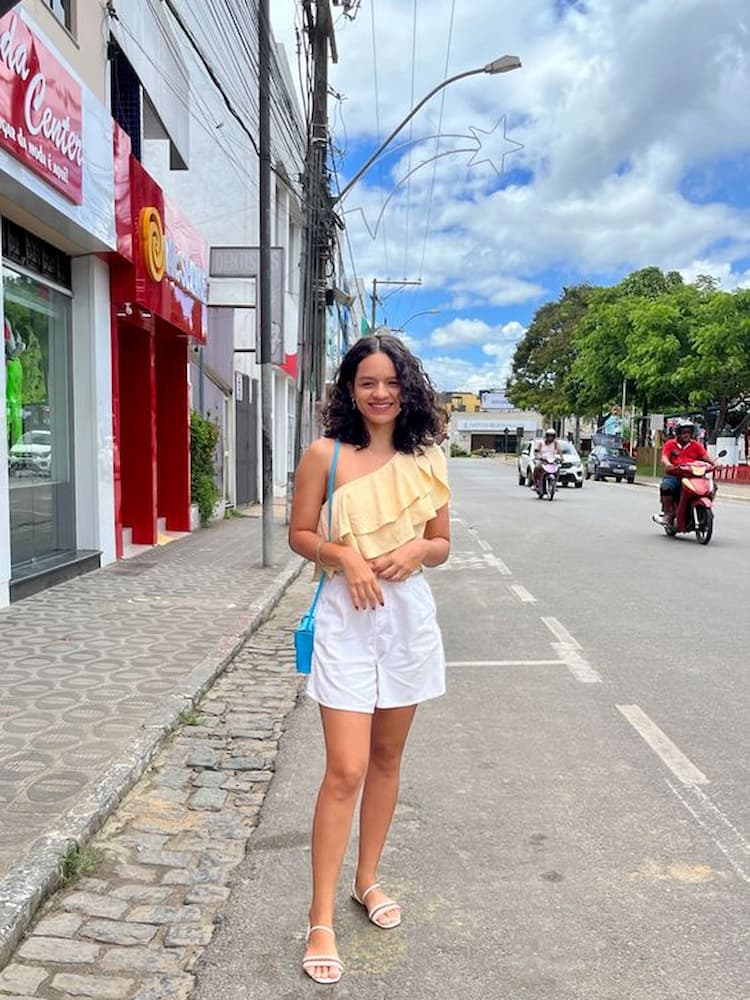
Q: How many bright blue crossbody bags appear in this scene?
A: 1